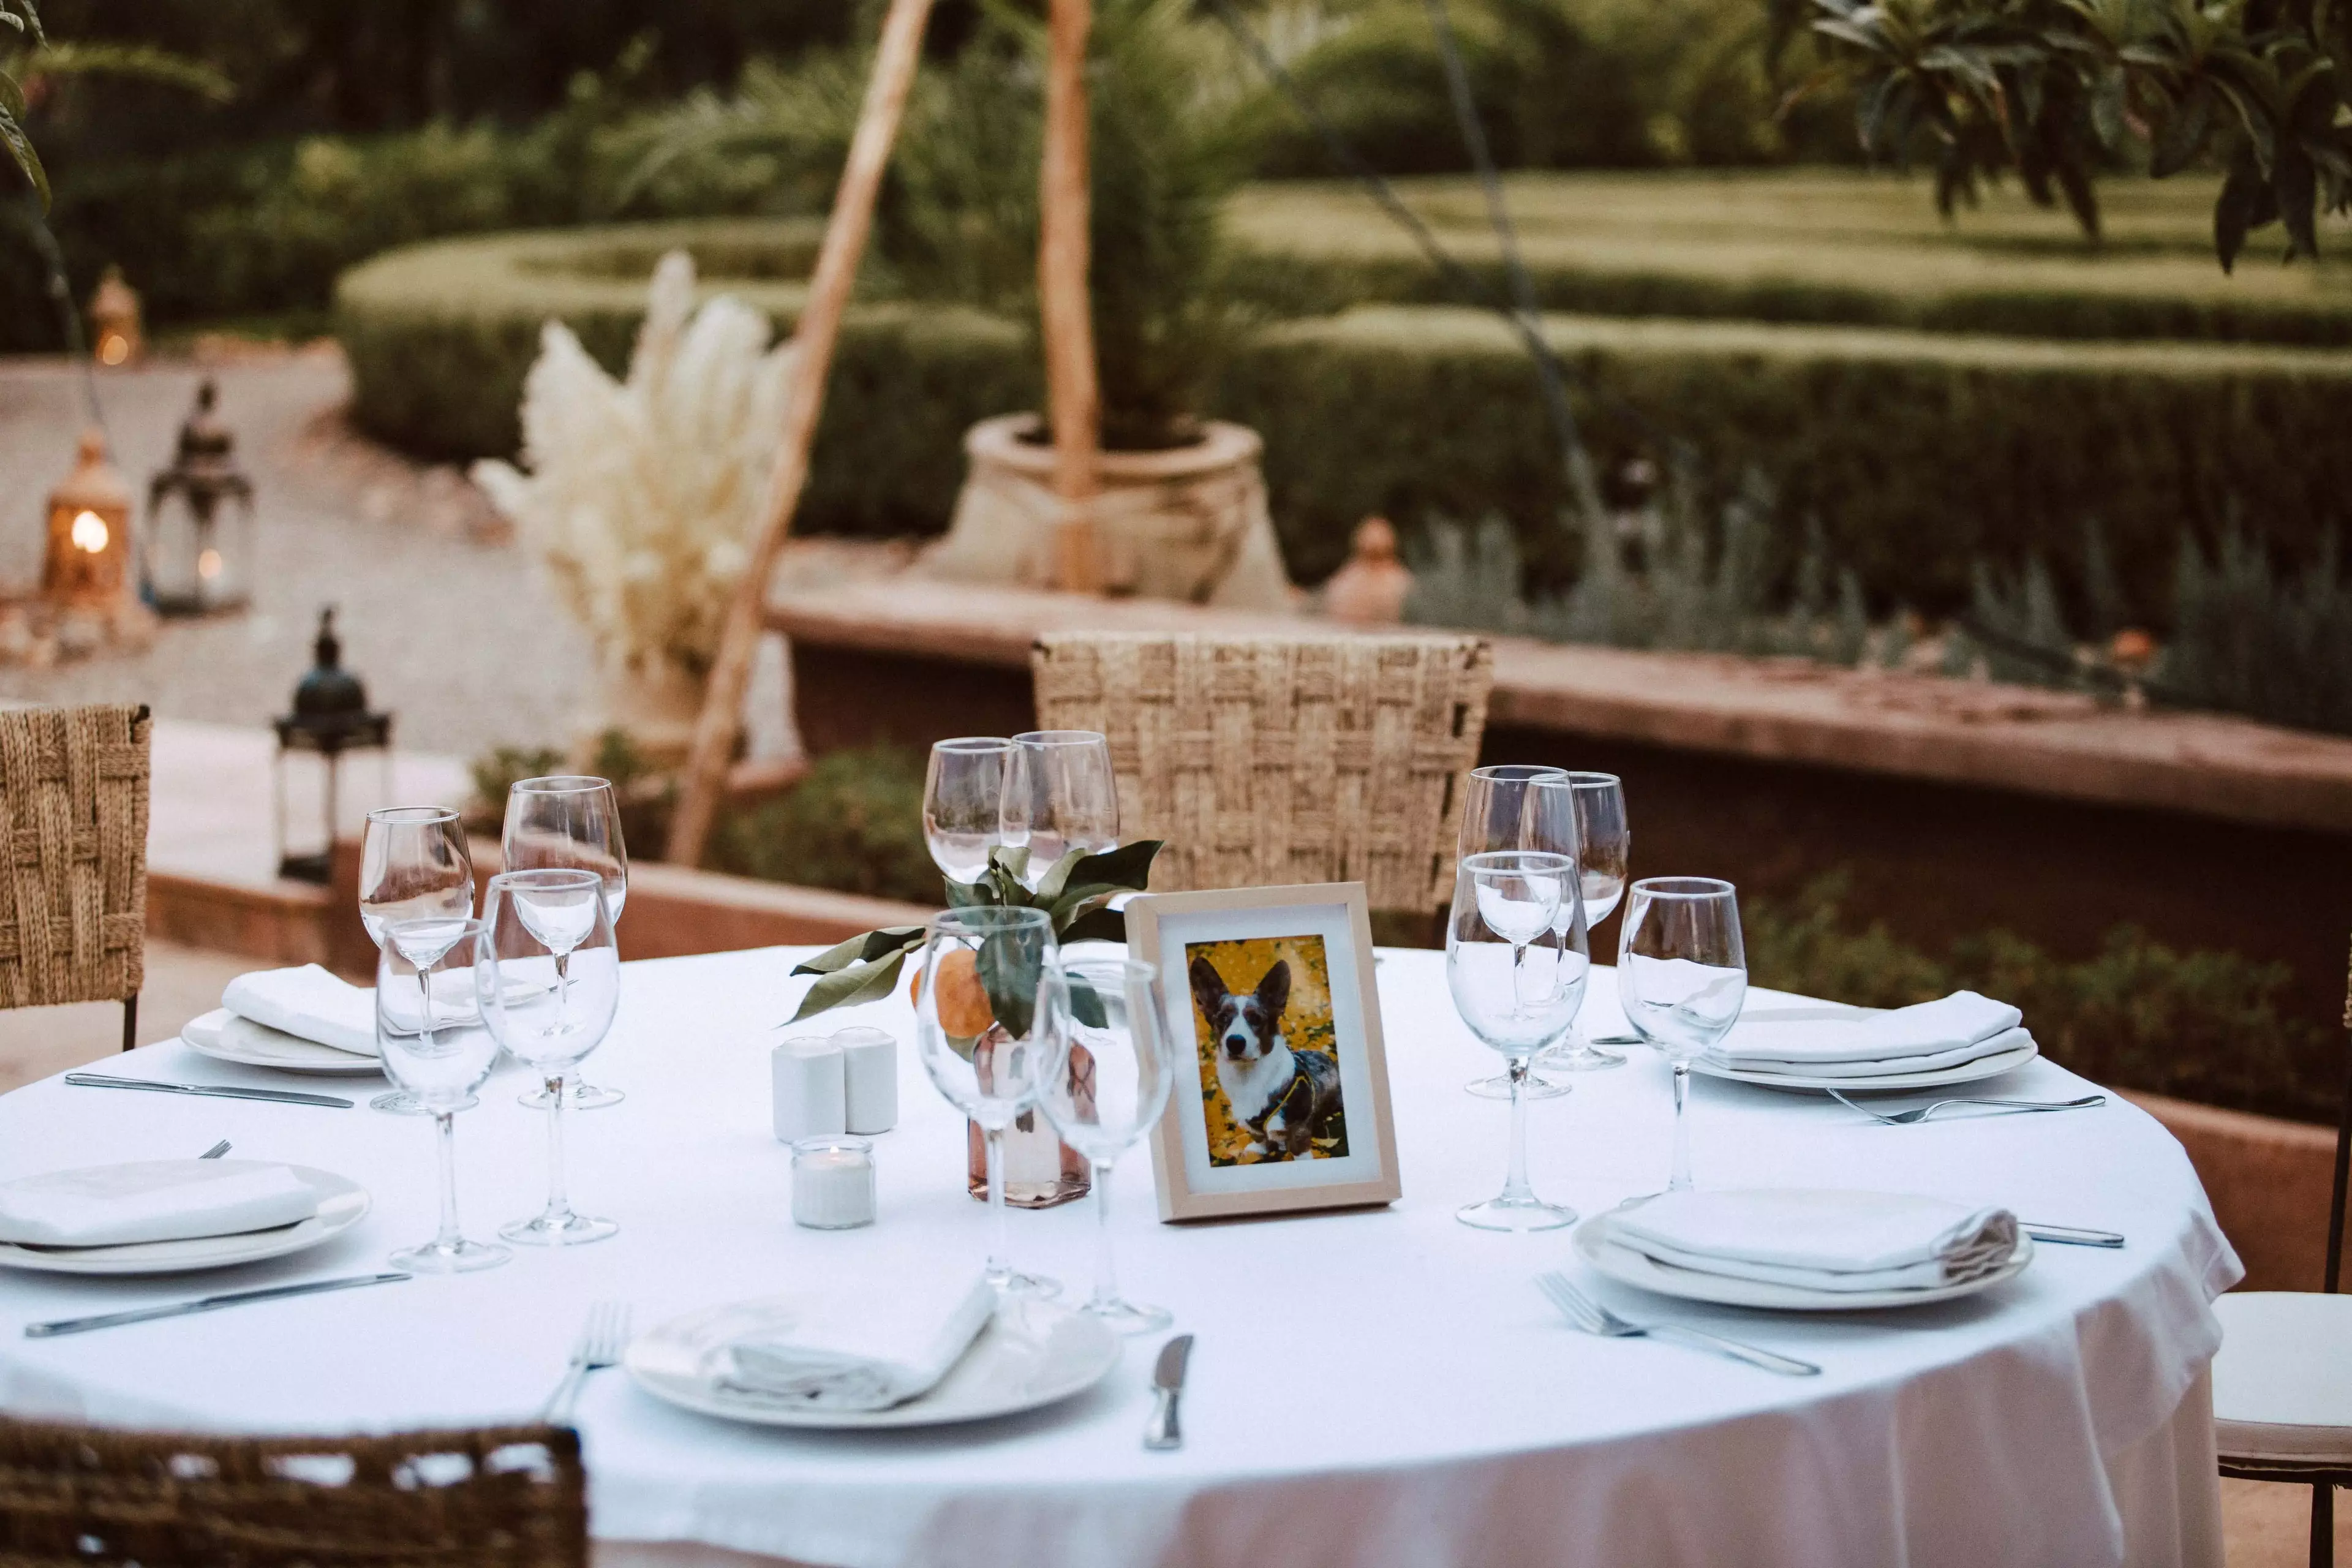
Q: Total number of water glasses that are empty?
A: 12